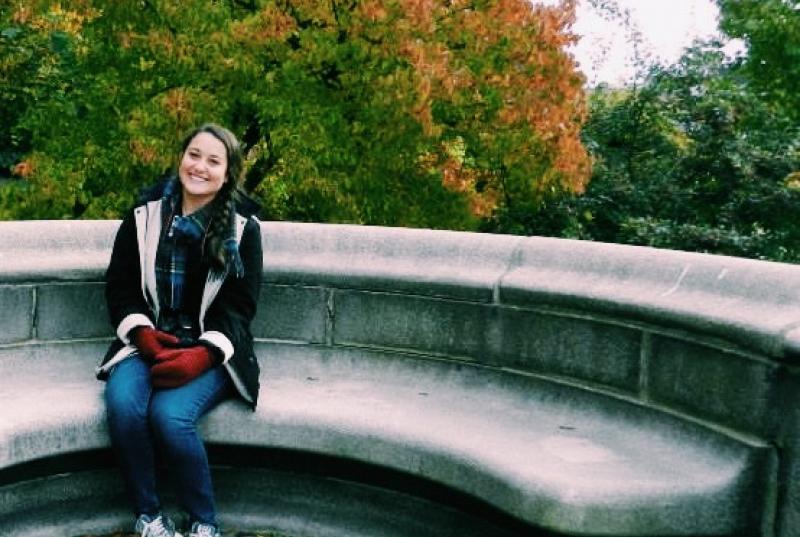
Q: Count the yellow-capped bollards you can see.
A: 0